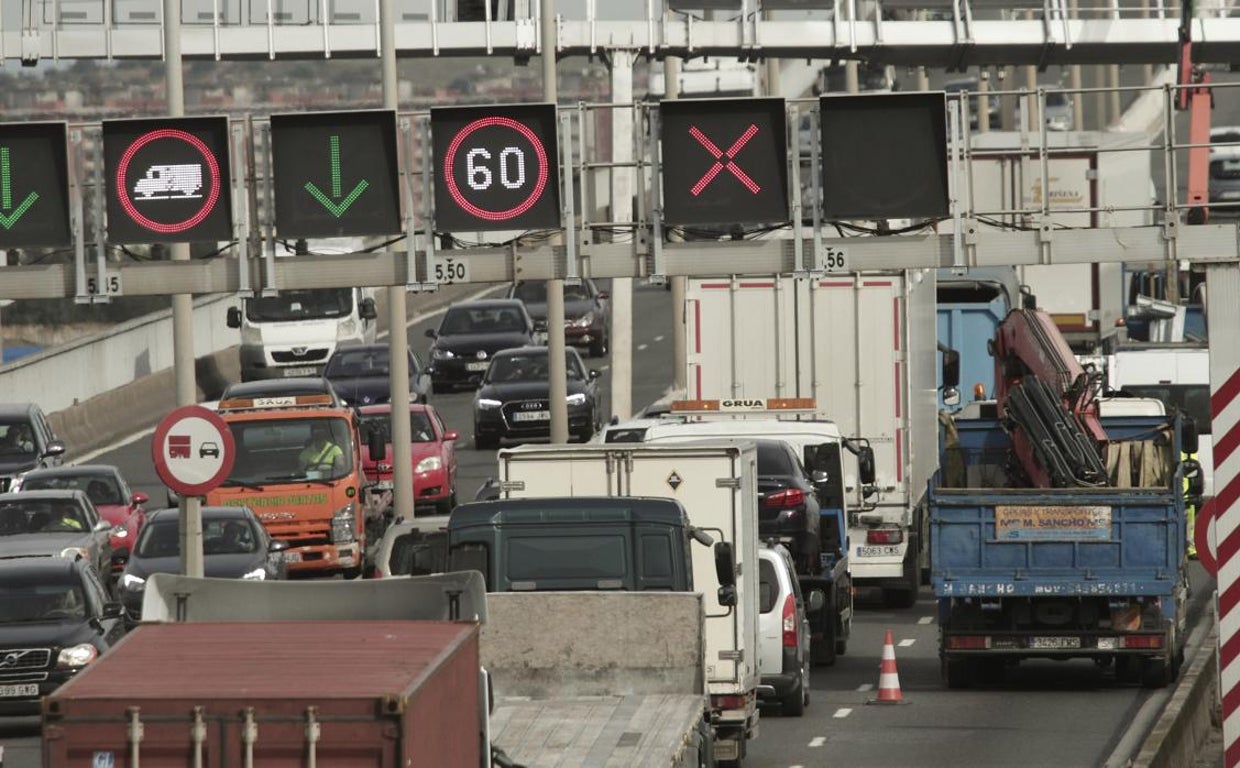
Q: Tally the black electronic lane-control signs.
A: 6